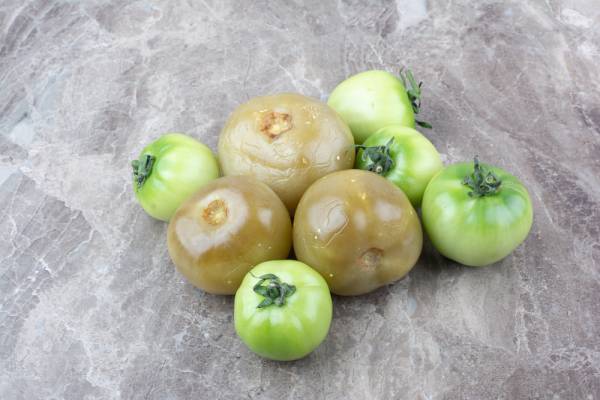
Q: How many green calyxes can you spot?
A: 5